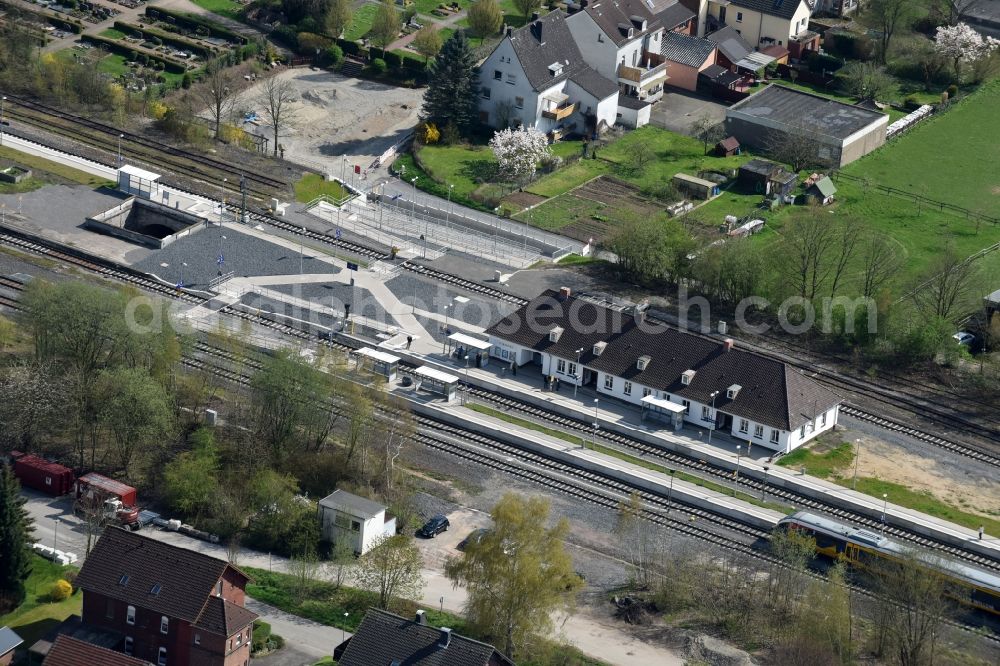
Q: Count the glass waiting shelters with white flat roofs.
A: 5